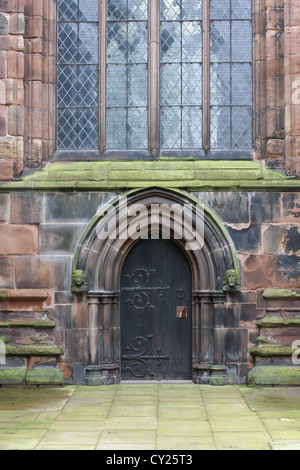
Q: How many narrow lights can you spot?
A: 4